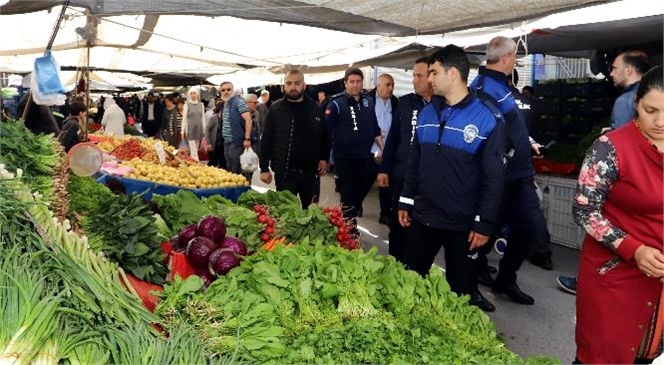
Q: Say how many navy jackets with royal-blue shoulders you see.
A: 2